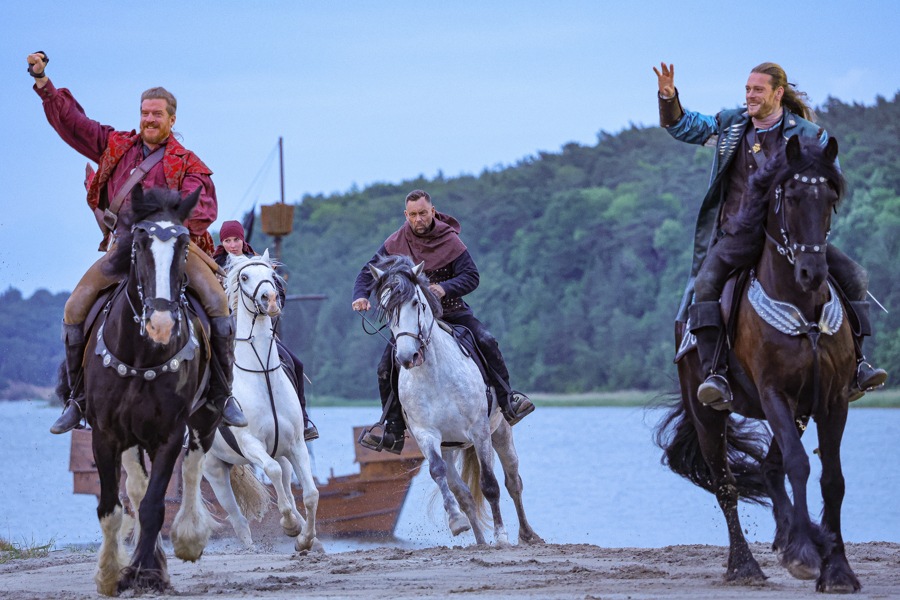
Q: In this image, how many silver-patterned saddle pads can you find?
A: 1